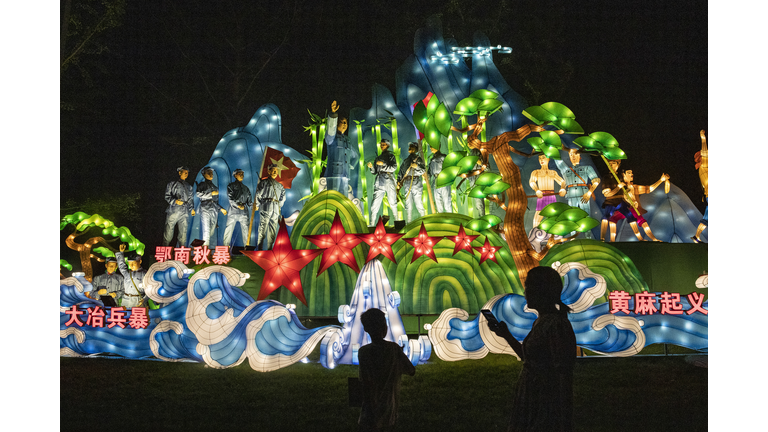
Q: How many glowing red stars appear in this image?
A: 6